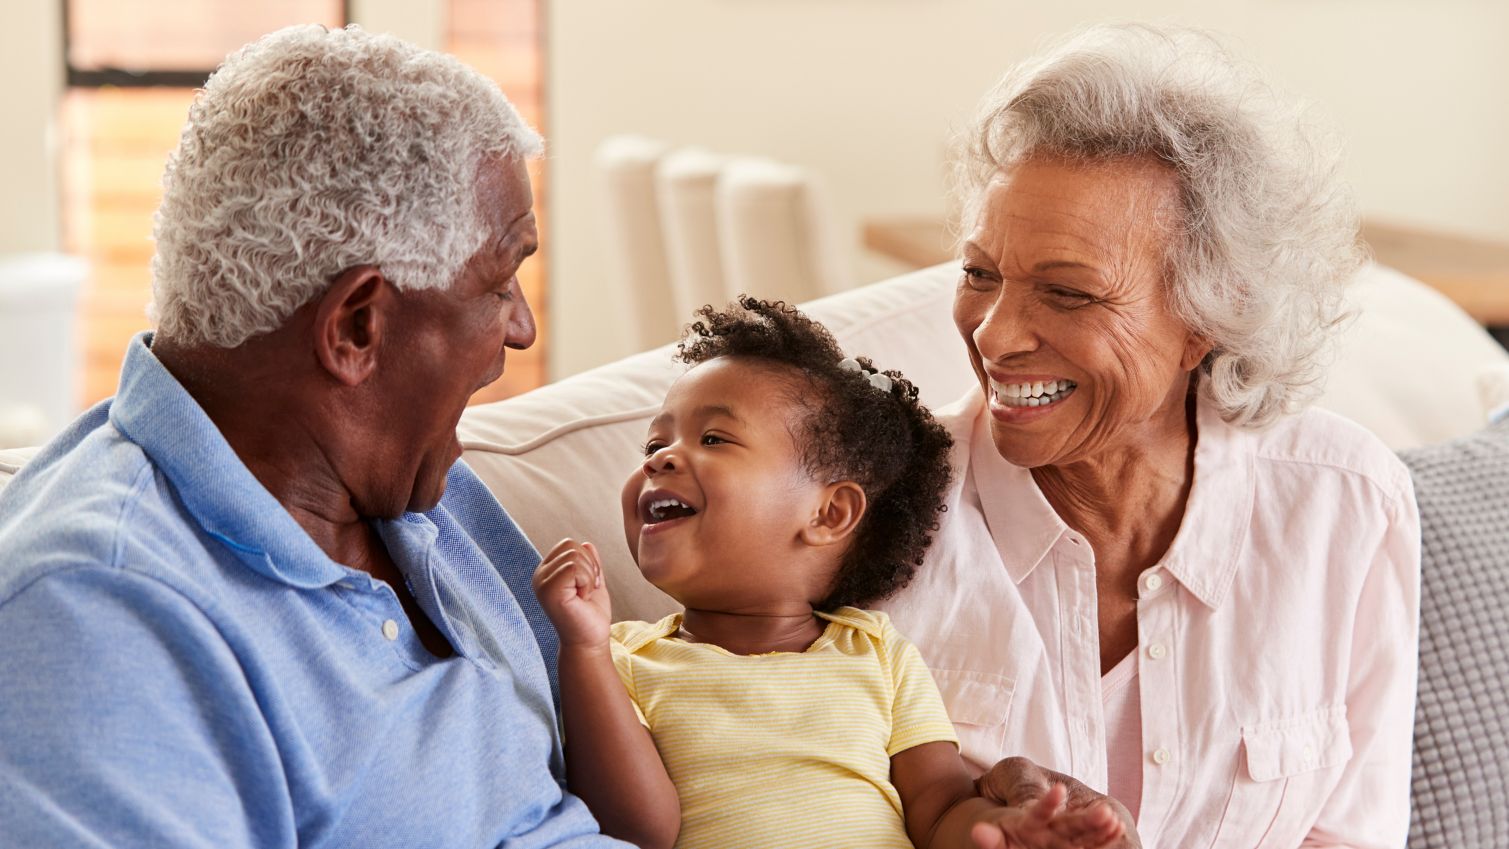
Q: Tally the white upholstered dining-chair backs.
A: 3